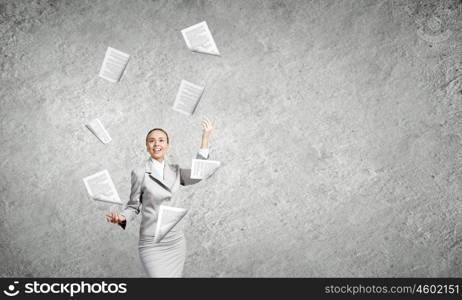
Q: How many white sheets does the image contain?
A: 7